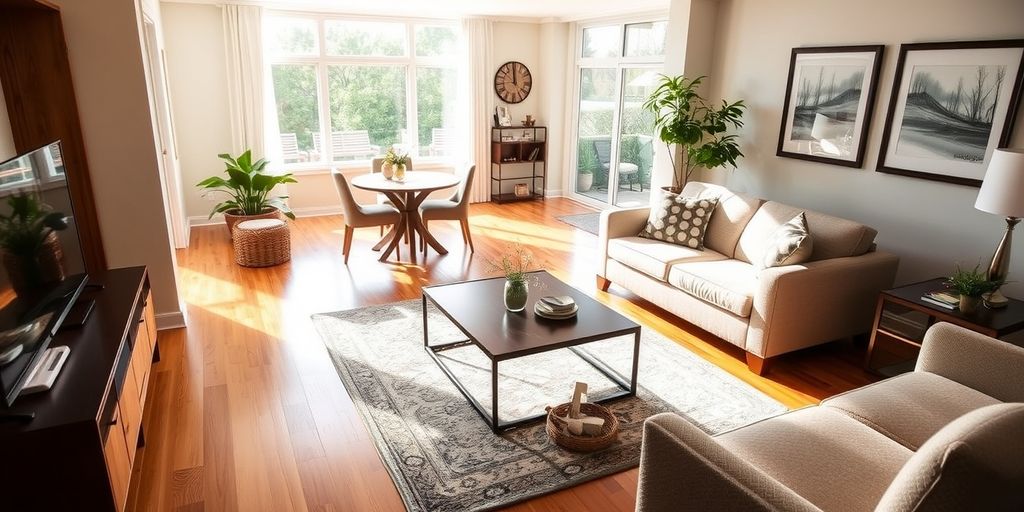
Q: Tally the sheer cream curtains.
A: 2